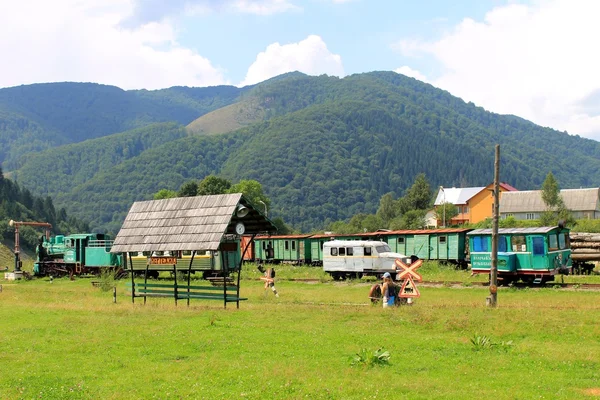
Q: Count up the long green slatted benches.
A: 1